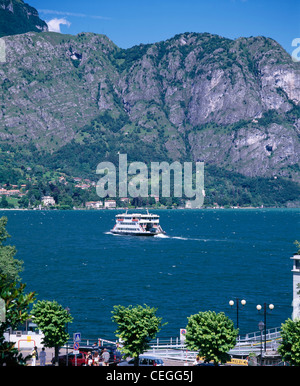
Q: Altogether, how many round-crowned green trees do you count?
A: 4